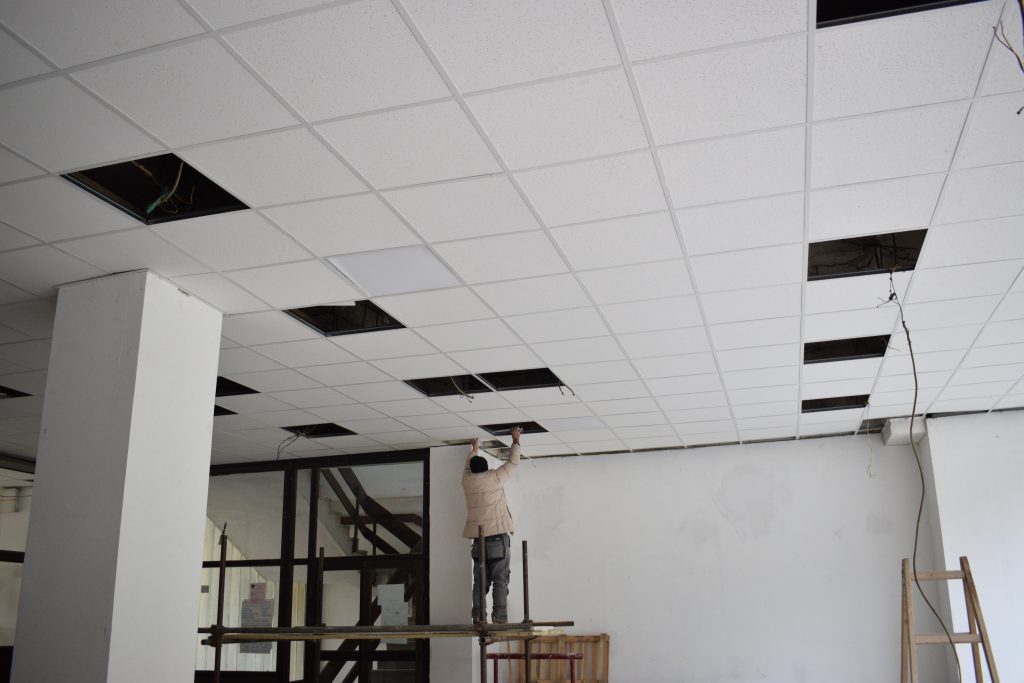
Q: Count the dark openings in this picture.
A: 13